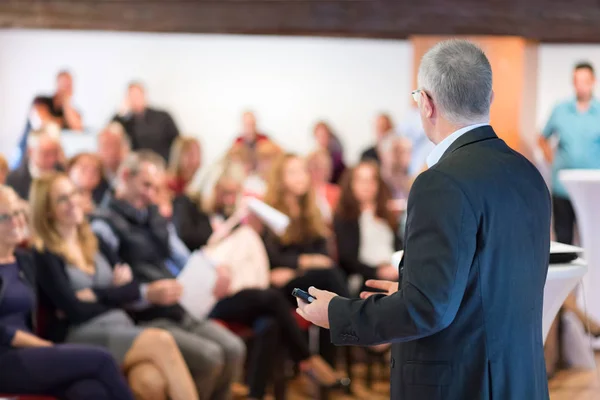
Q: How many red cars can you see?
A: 0